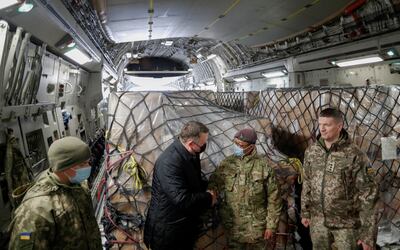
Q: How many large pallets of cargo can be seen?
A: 2